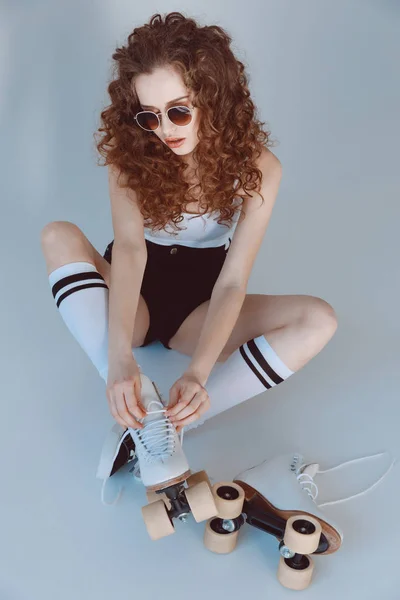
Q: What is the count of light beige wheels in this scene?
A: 8